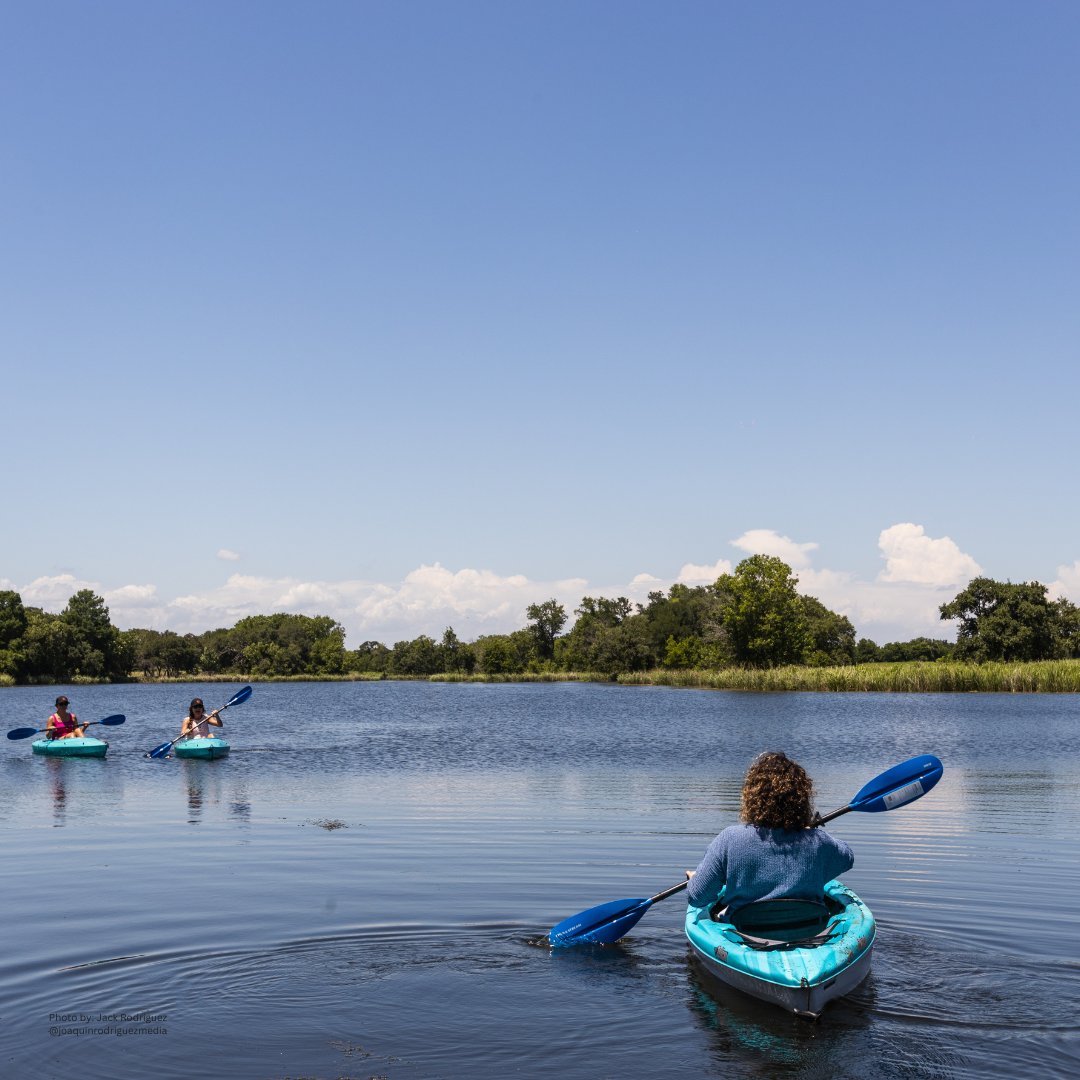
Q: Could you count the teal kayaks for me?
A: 3